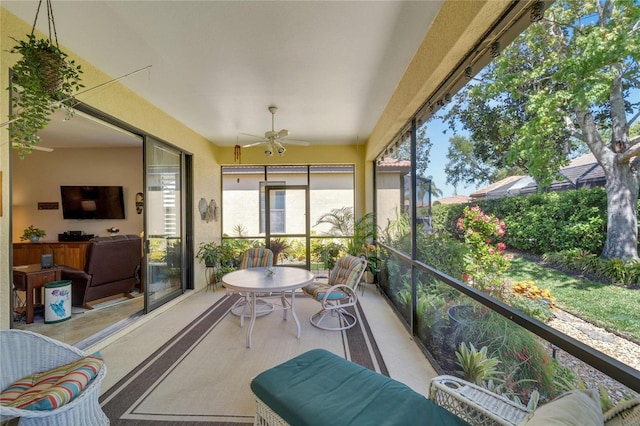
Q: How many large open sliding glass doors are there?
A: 1